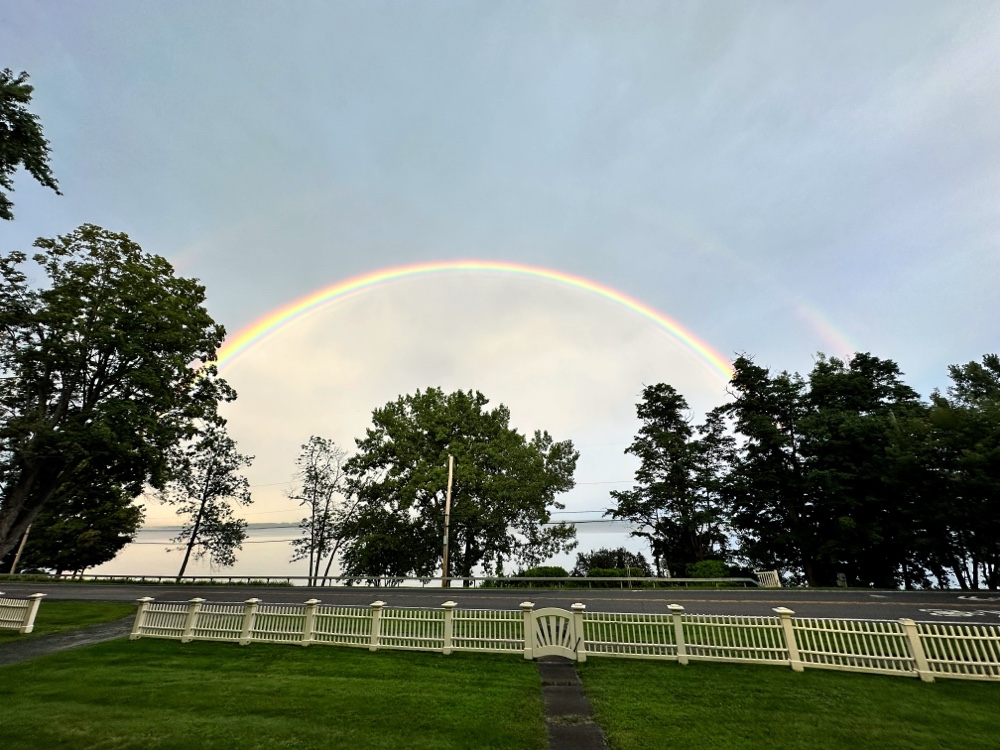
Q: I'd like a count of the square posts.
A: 12